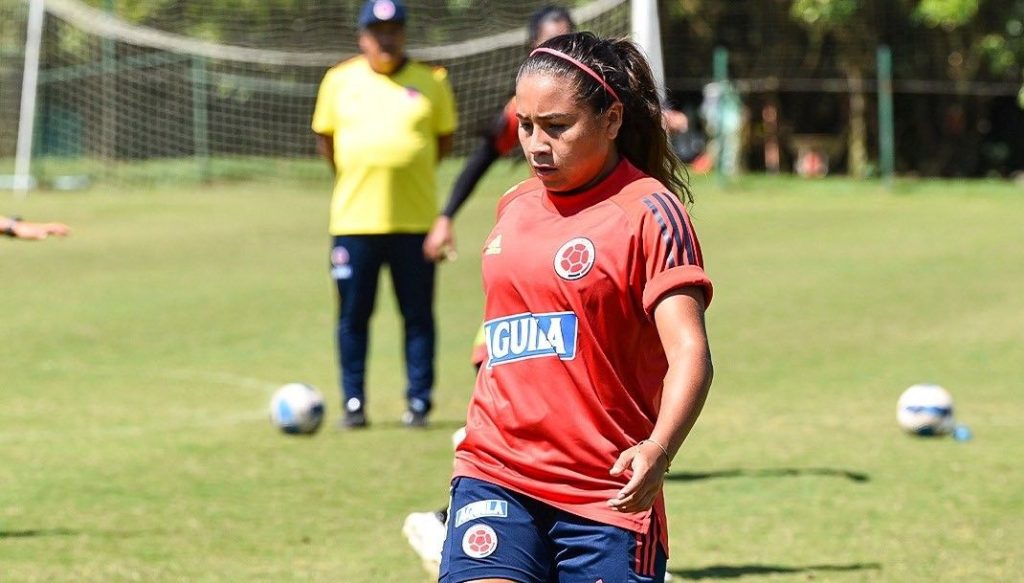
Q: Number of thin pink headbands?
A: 1